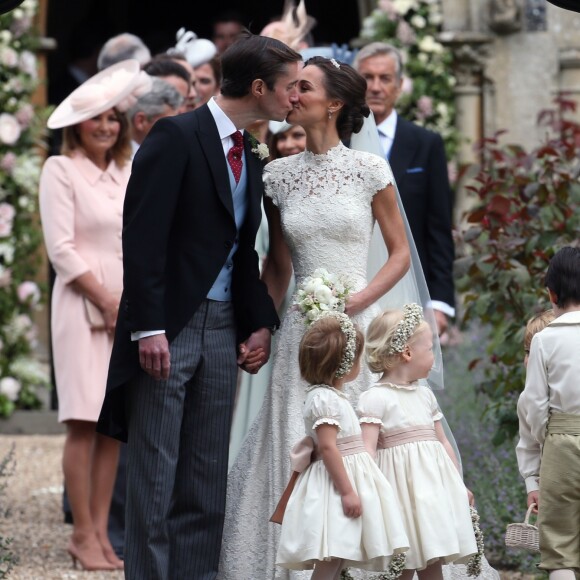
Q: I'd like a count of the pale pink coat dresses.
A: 1